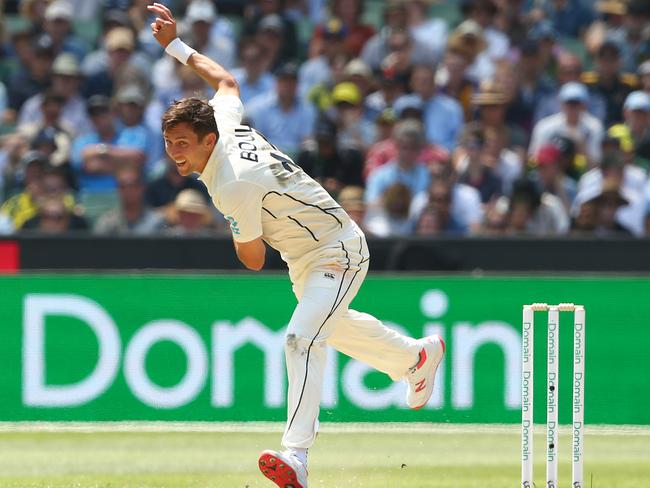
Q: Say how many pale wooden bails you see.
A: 2